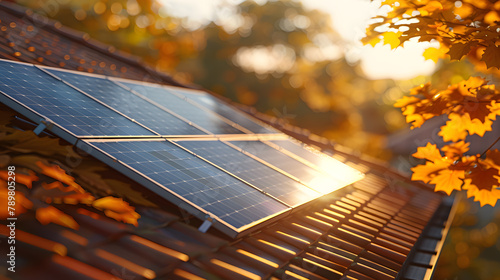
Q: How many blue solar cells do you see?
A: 8